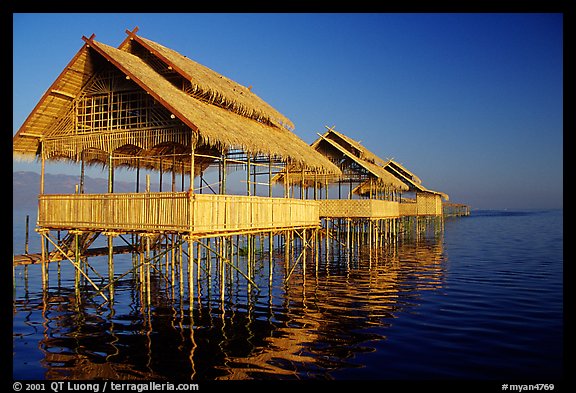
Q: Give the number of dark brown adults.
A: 0